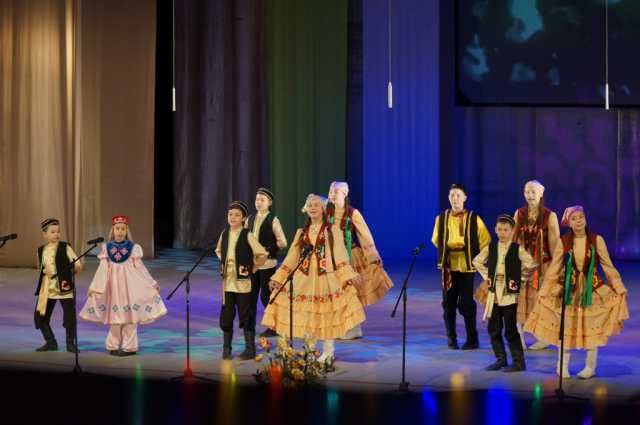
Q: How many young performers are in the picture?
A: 10